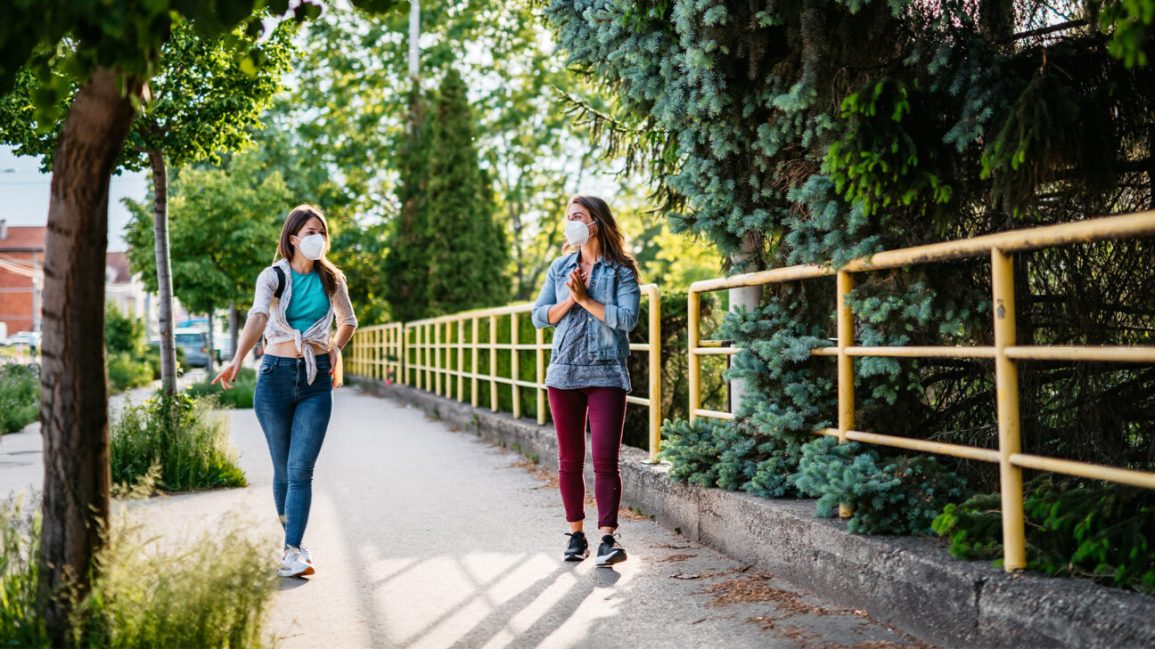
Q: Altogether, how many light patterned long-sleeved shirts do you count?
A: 1